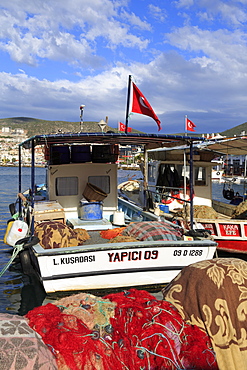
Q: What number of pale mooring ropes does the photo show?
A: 1